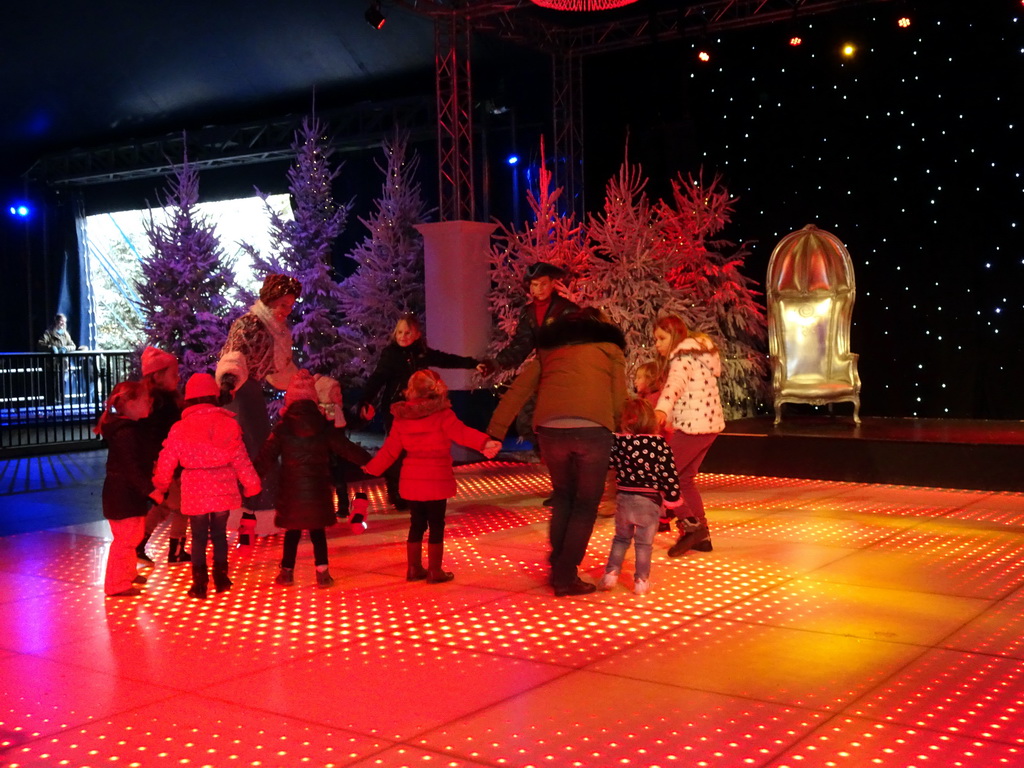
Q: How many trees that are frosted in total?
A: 6